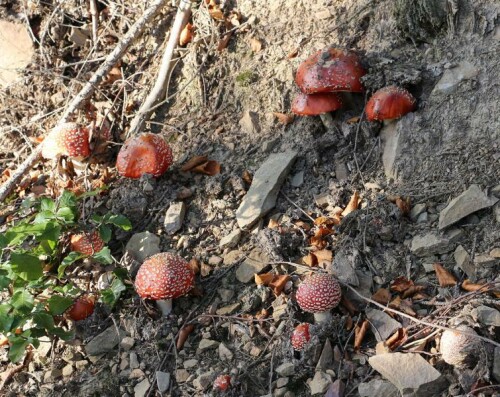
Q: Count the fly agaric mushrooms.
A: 12